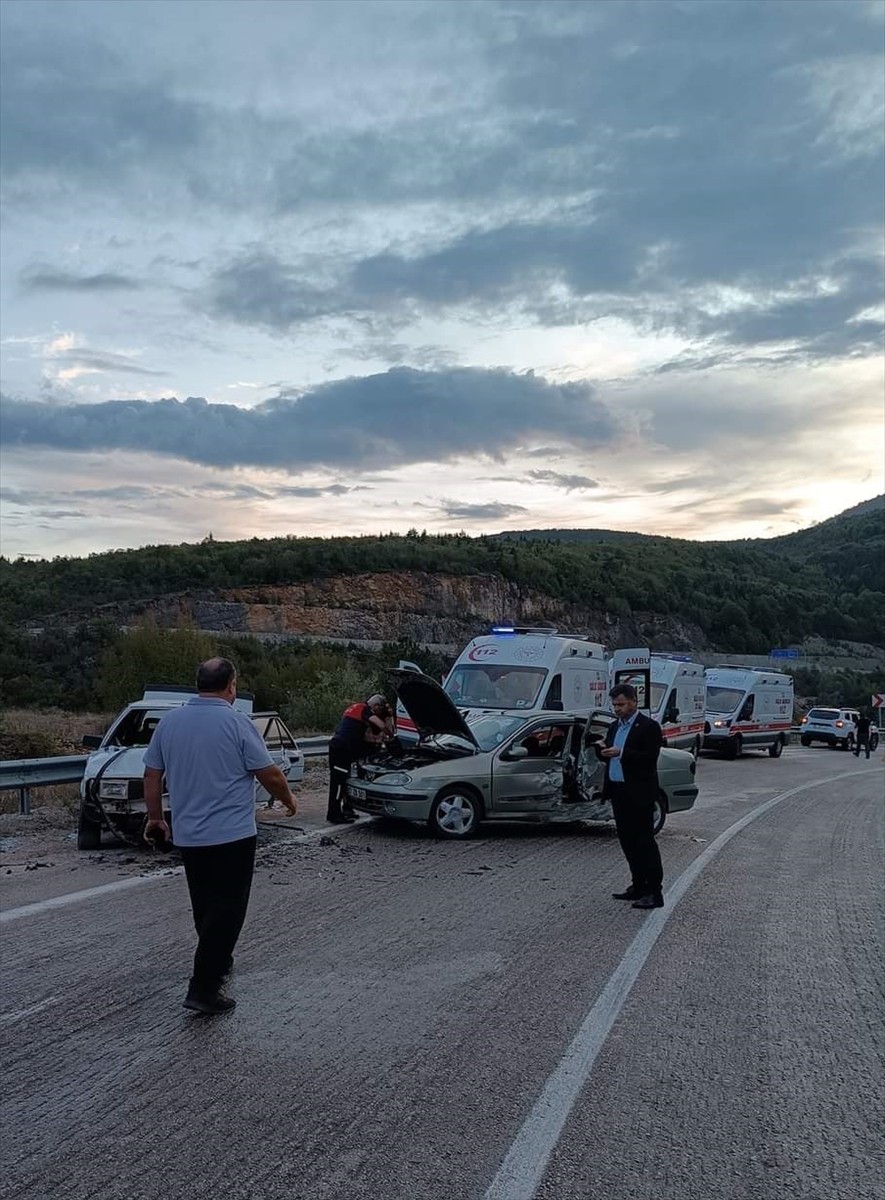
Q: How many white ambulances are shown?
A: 3